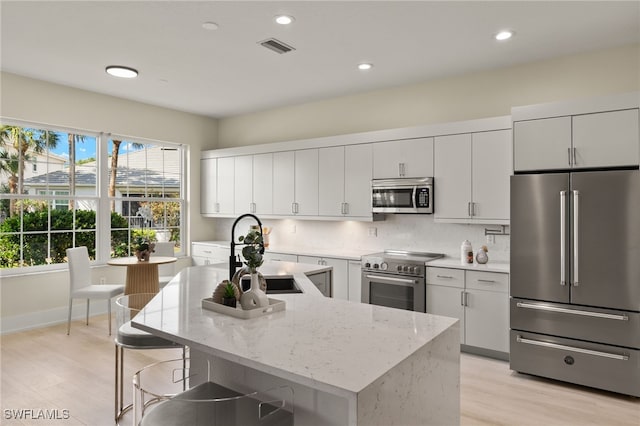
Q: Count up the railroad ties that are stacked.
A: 0